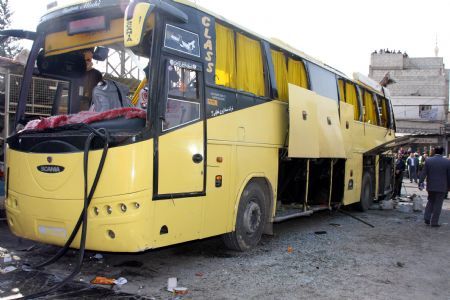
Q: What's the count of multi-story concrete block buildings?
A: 1